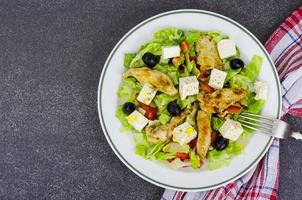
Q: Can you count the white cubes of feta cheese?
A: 9